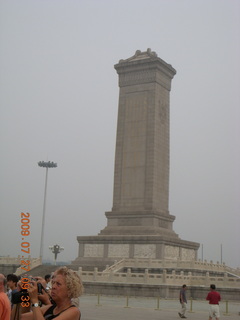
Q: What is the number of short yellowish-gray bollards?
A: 5